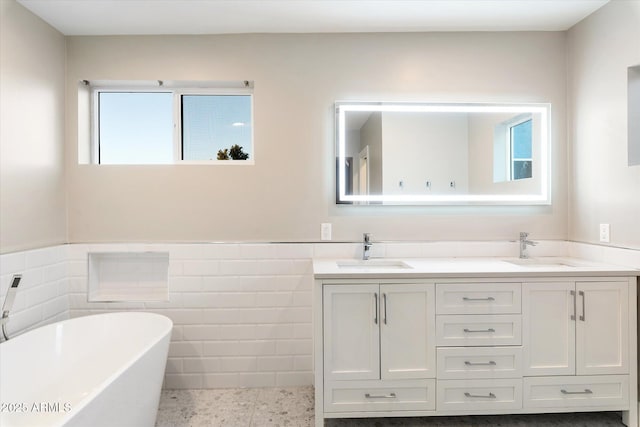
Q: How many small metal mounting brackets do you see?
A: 3